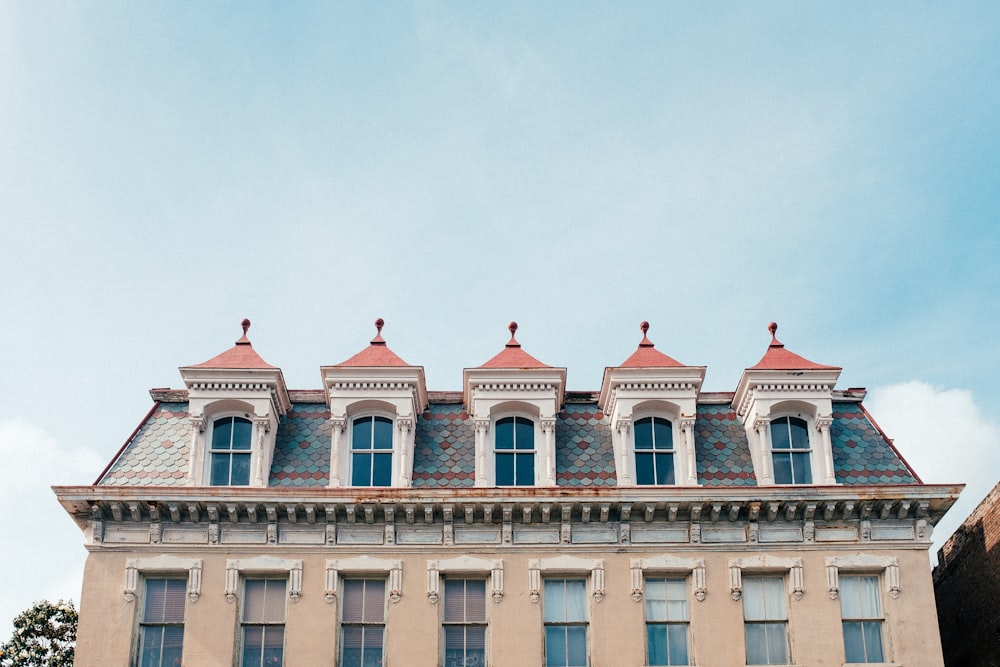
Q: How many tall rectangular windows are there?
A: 8